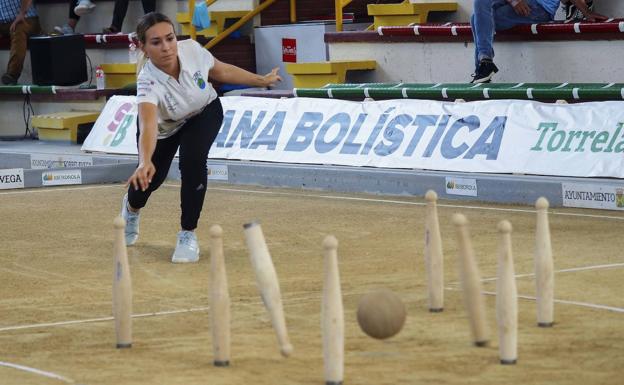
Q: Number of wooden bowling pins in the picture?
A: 8